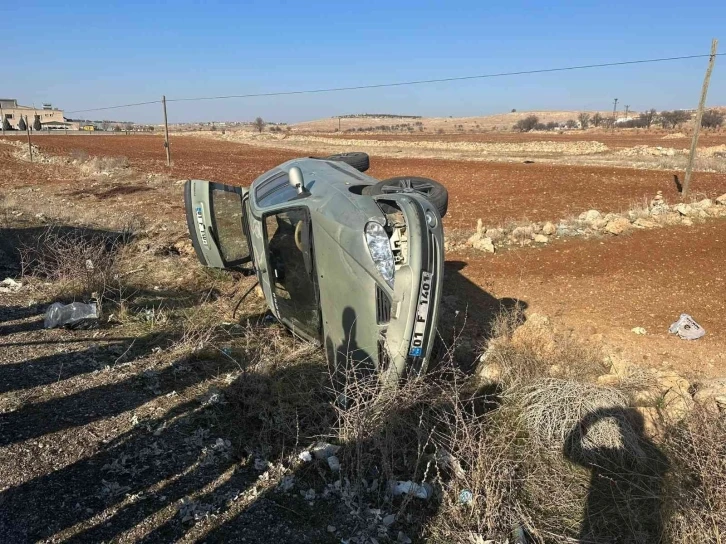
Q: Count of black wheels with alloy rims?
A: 2